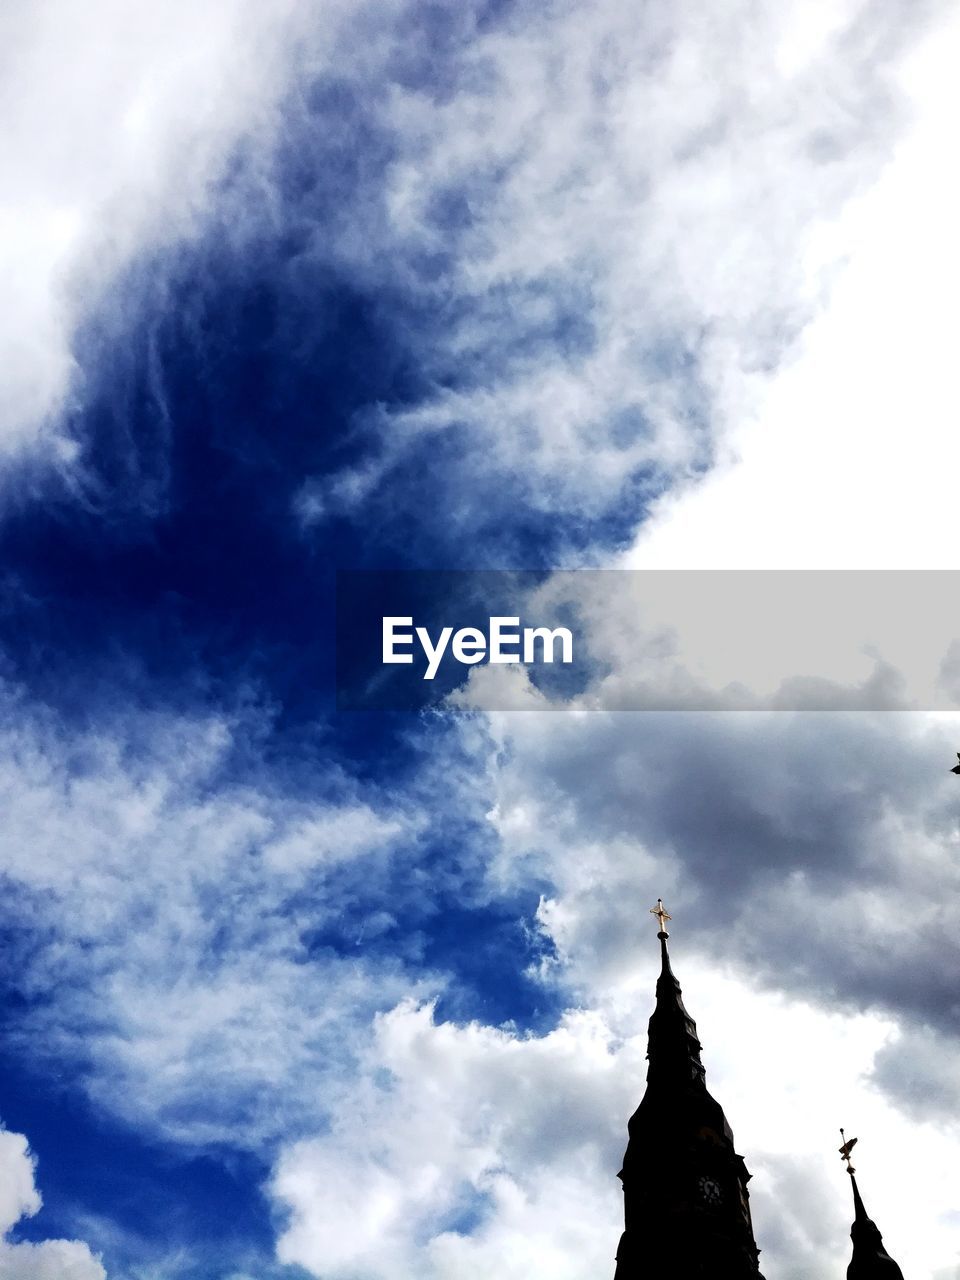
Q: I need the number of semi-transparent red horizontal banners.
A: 0